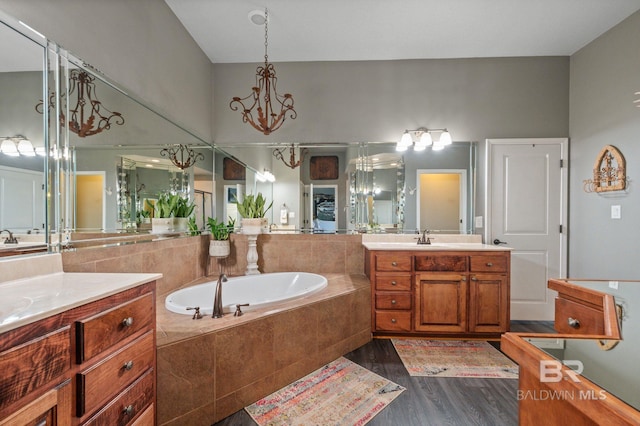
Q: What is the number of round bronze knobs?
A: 11